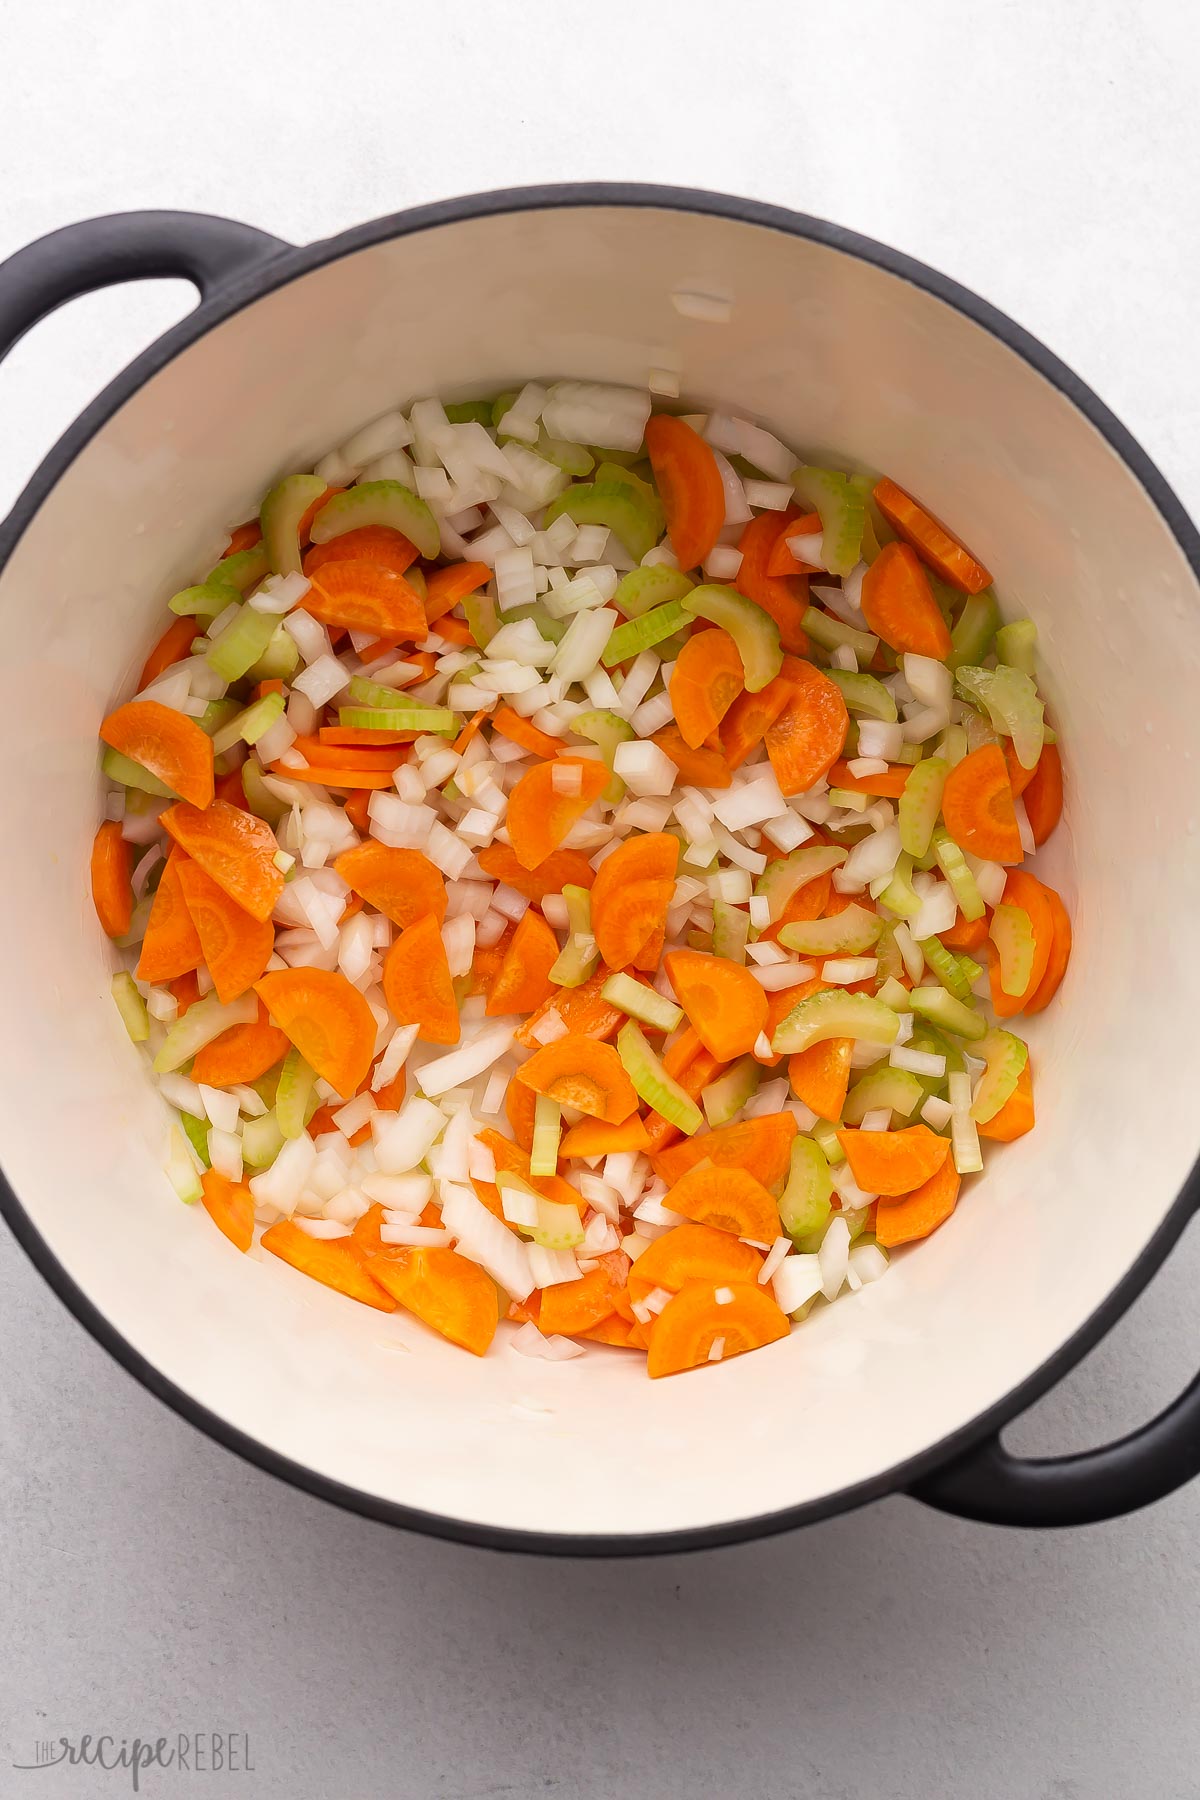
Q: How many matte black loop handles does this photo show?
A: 2